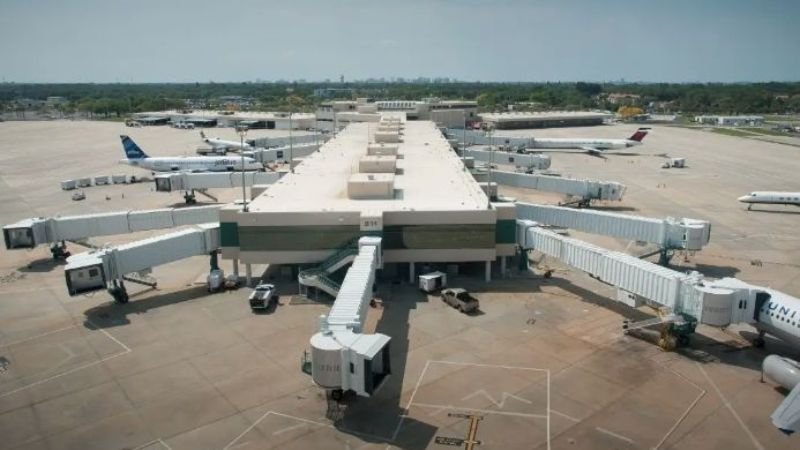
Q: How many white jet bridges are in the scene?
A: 11